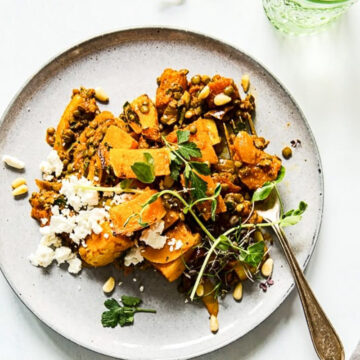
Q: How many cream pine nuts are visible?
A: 12